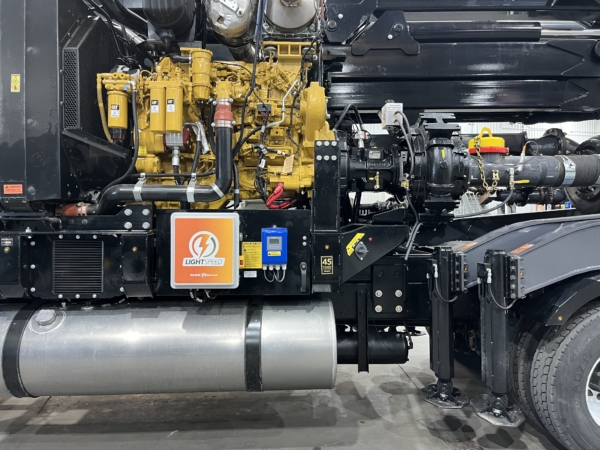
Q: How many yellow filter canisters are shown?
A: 3